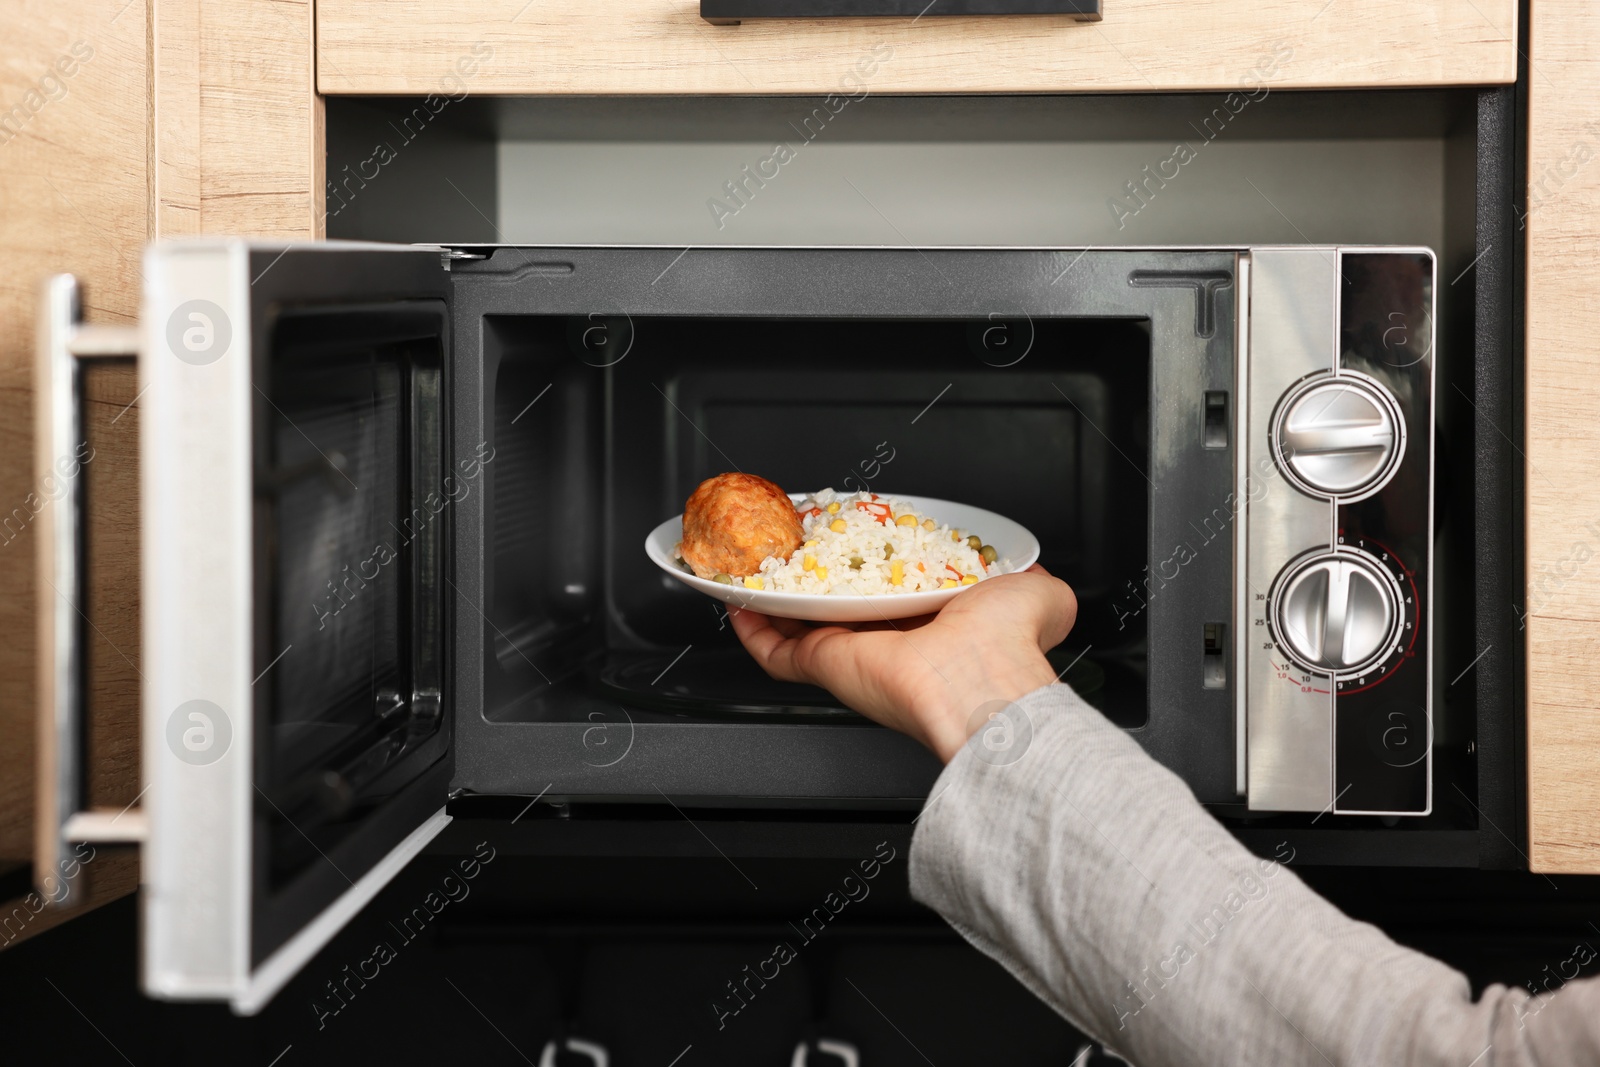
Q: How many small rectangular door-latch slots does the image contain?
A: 2